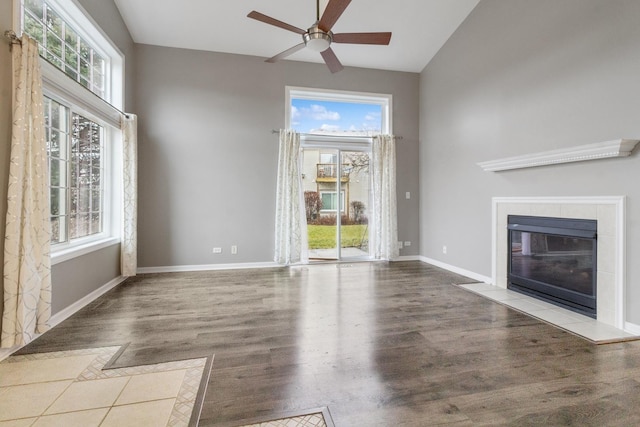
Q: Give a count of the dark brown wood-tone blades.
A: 5